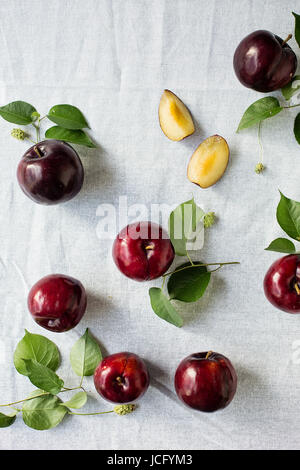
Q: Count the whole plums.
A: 7